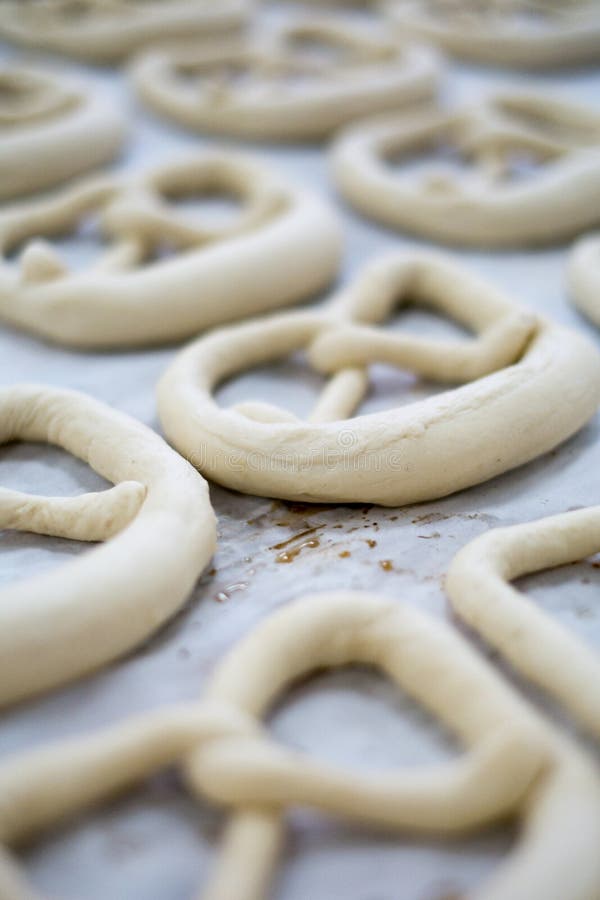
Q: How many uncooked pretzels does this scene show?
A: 11